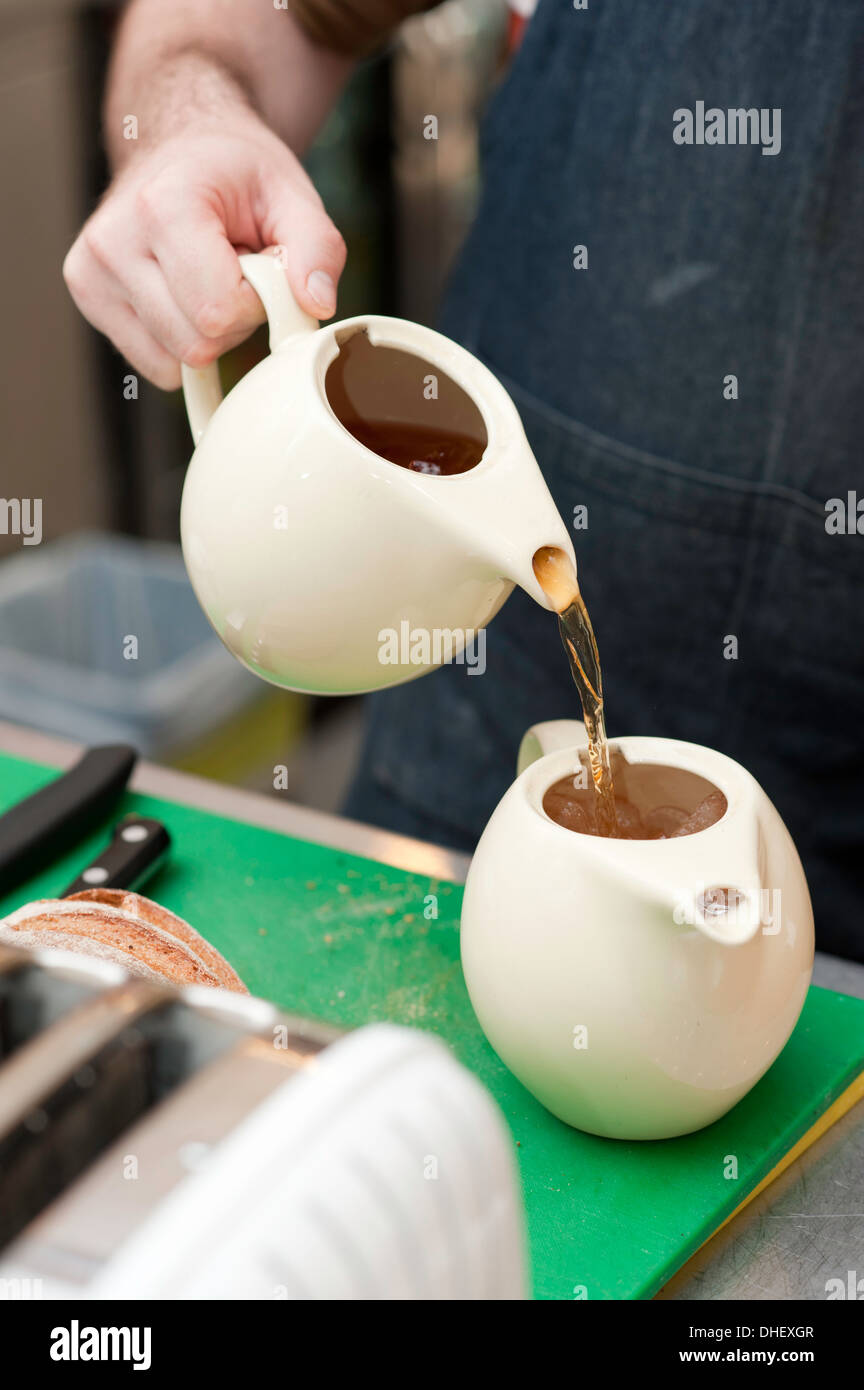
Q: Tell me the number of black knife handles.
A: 2